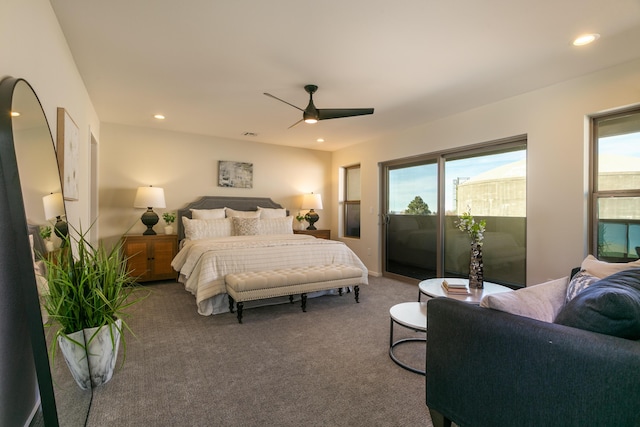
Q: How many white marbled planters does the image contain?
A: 1